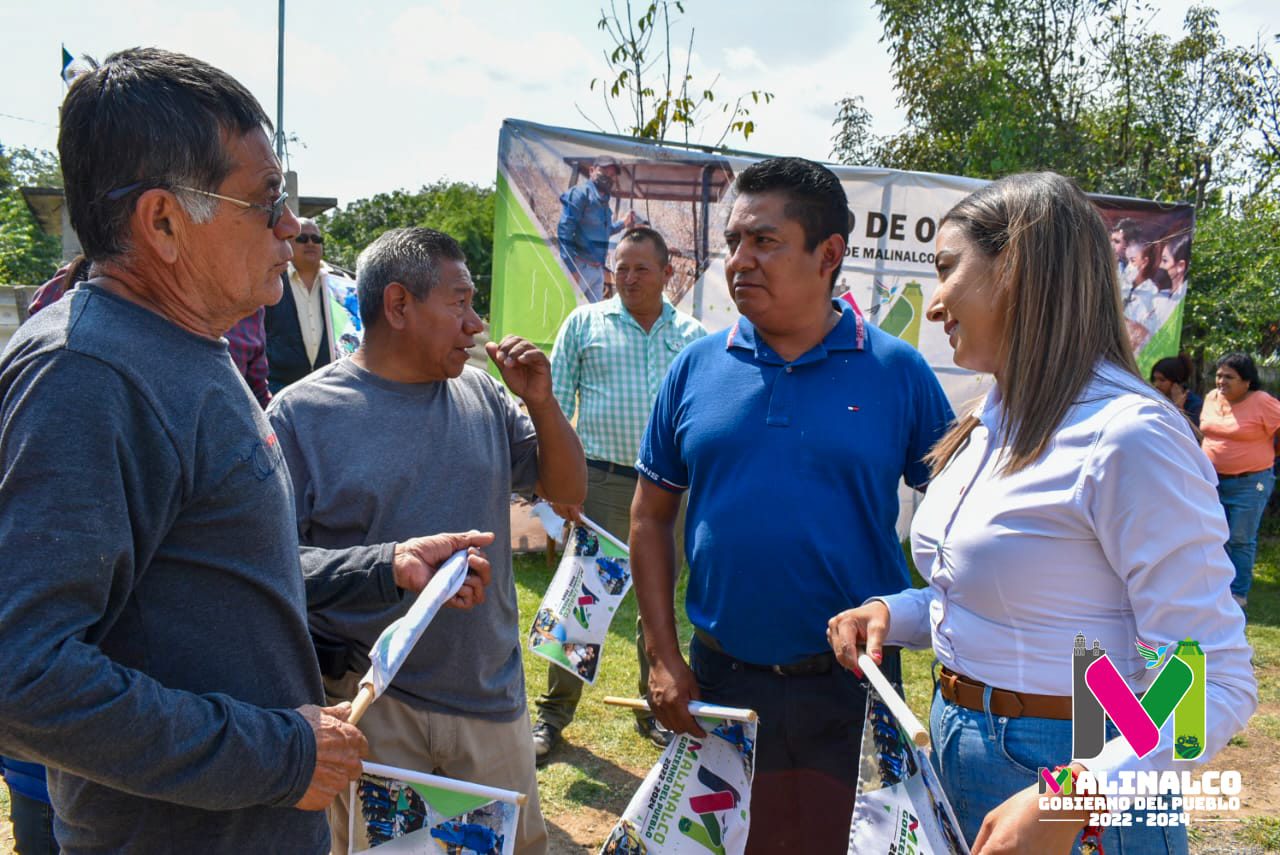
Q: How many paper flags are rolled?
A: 1